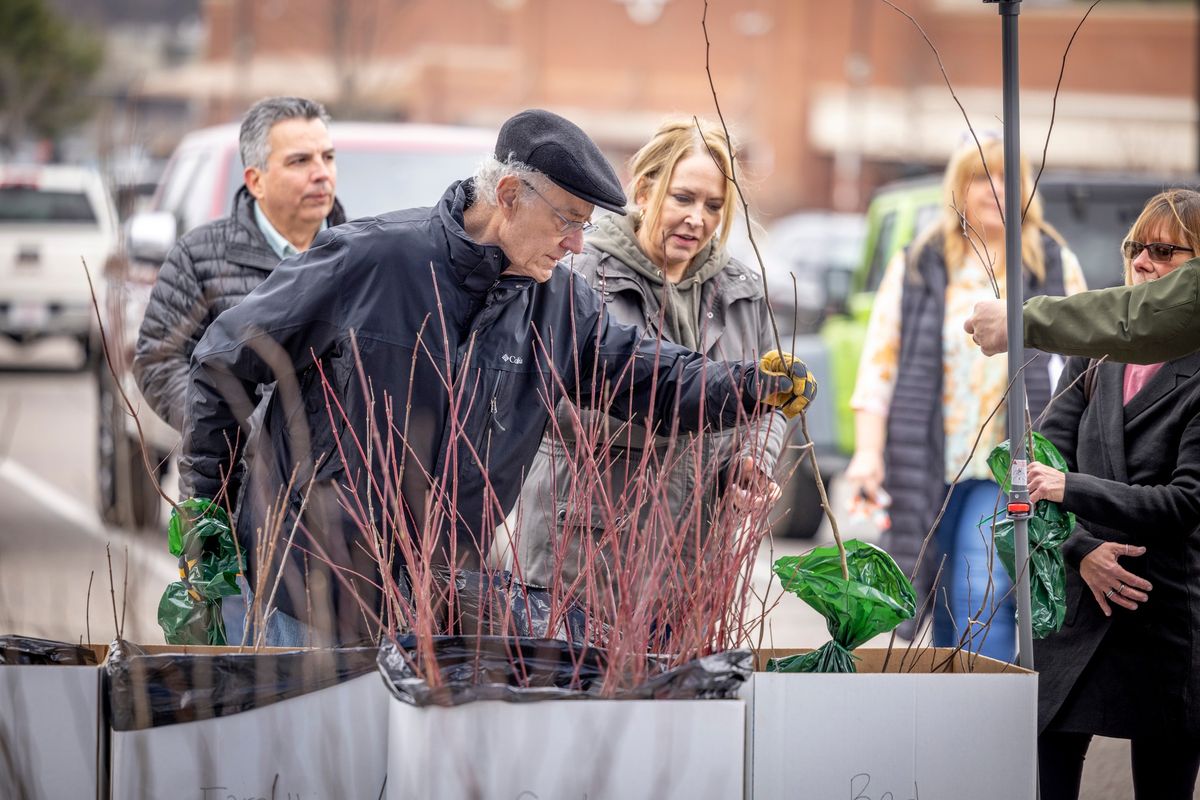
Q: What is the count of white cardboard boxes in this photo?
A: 4